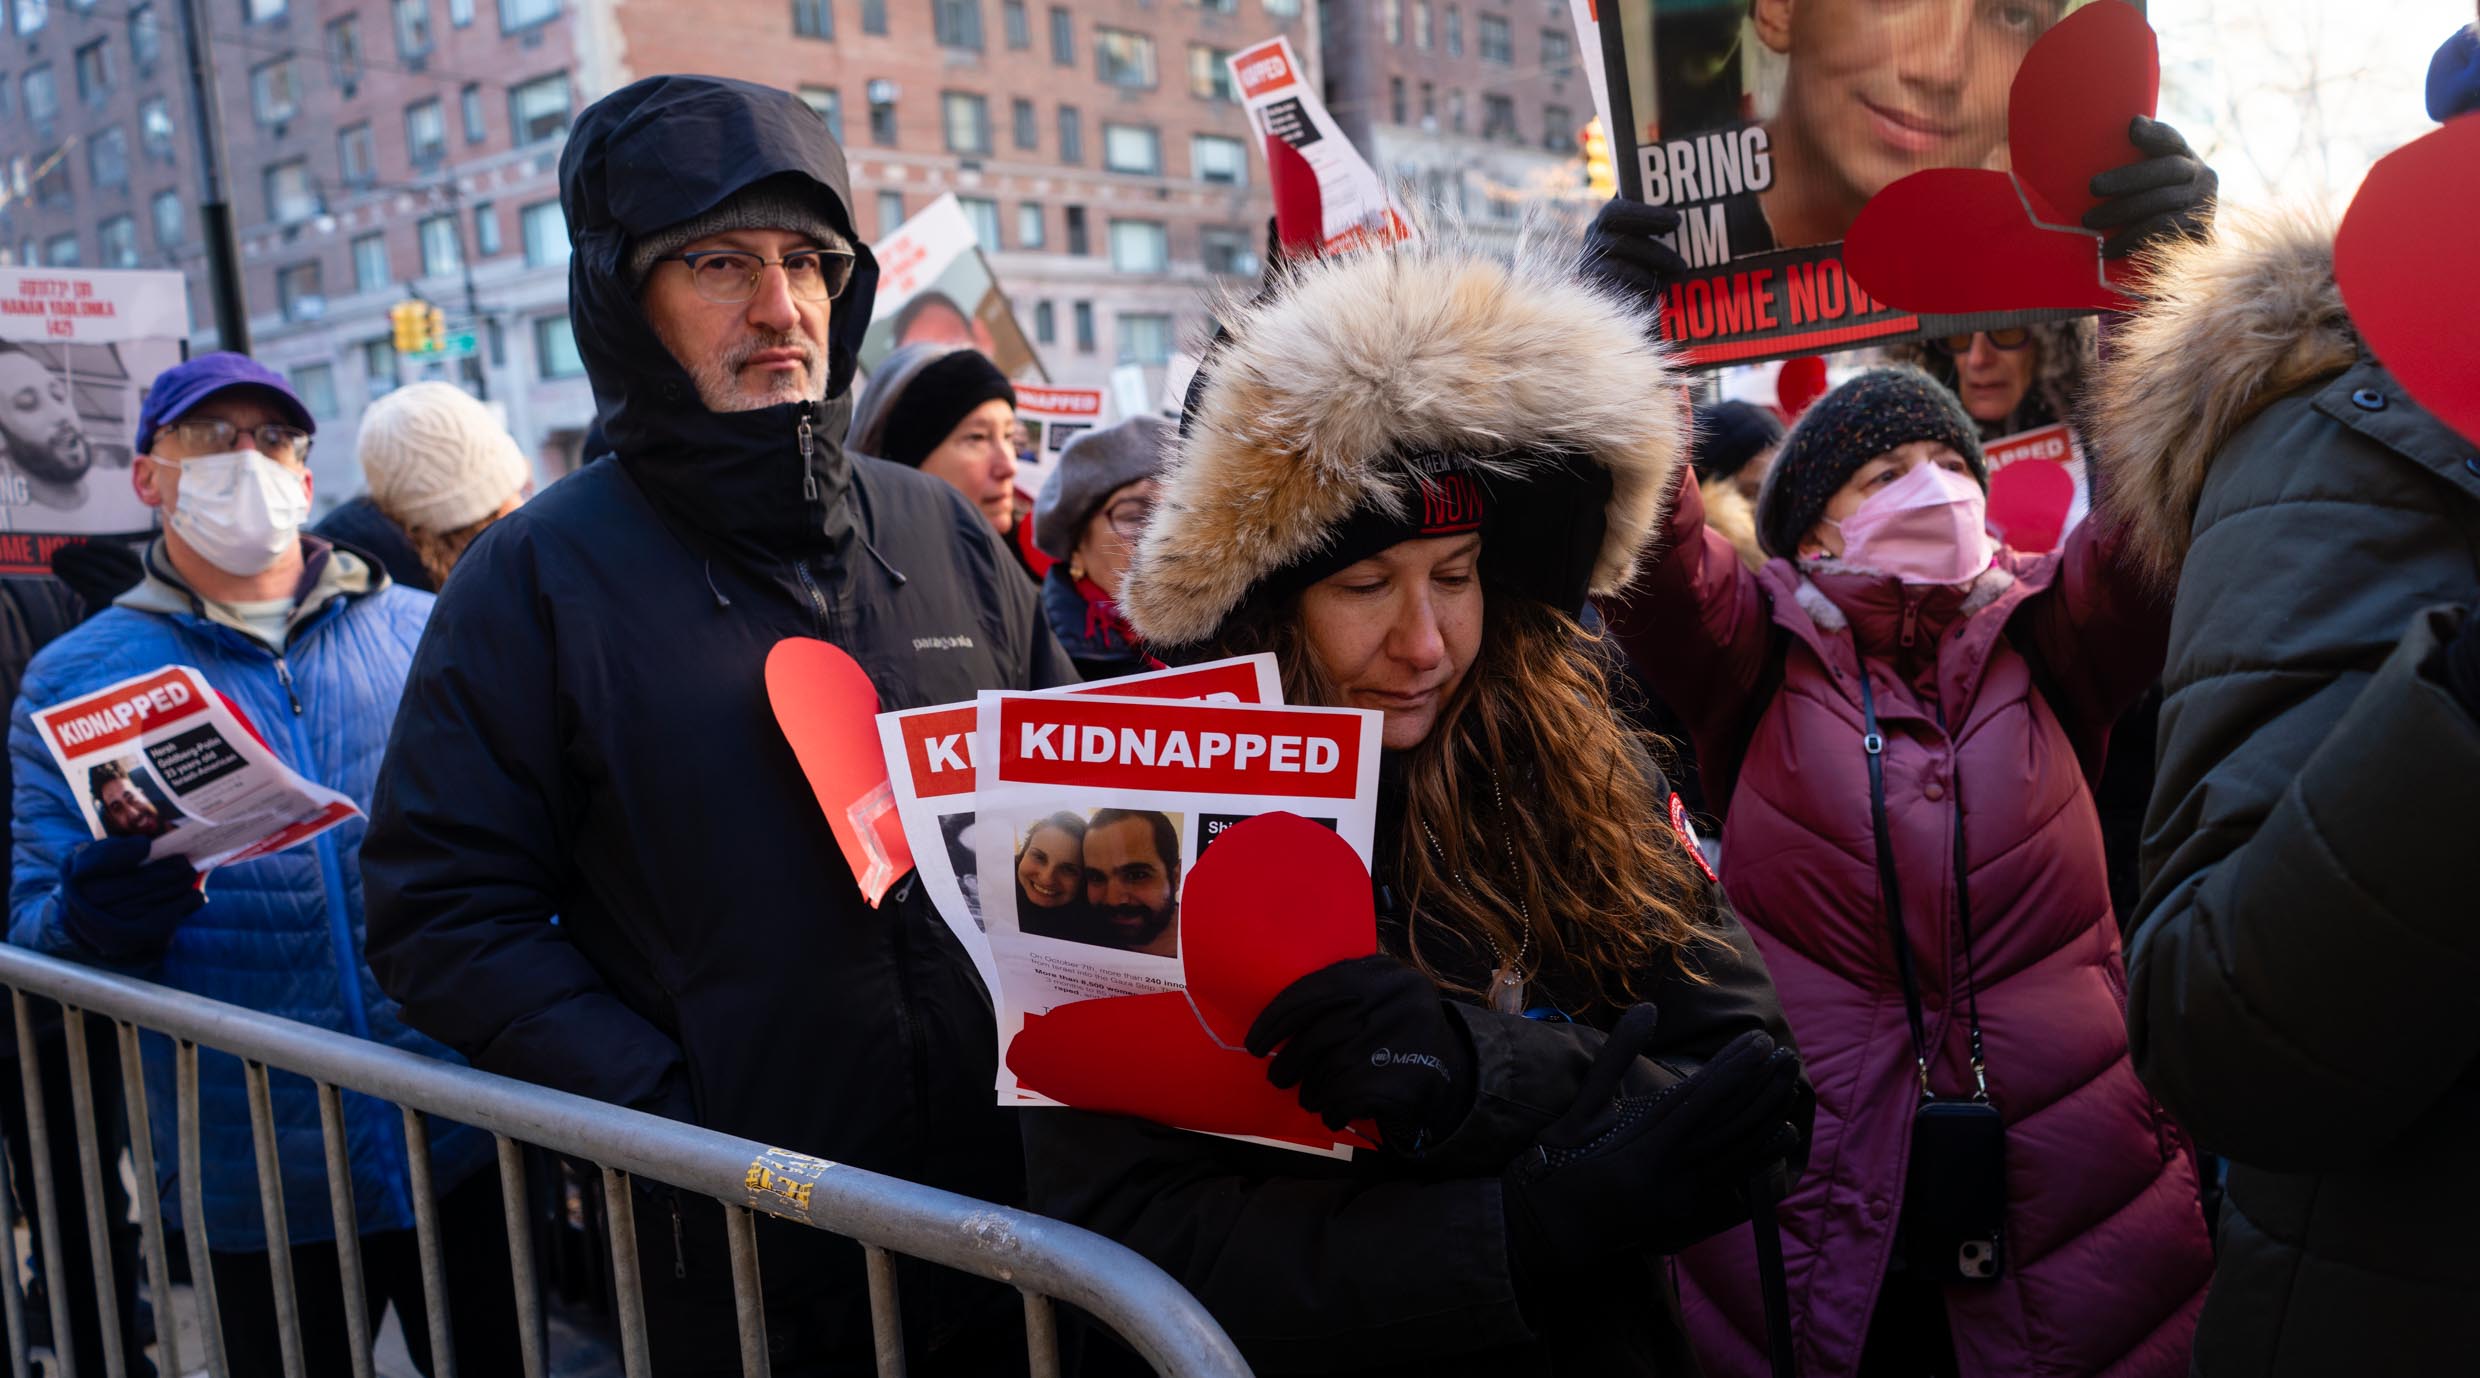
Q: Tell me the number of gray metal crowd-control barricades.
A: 1